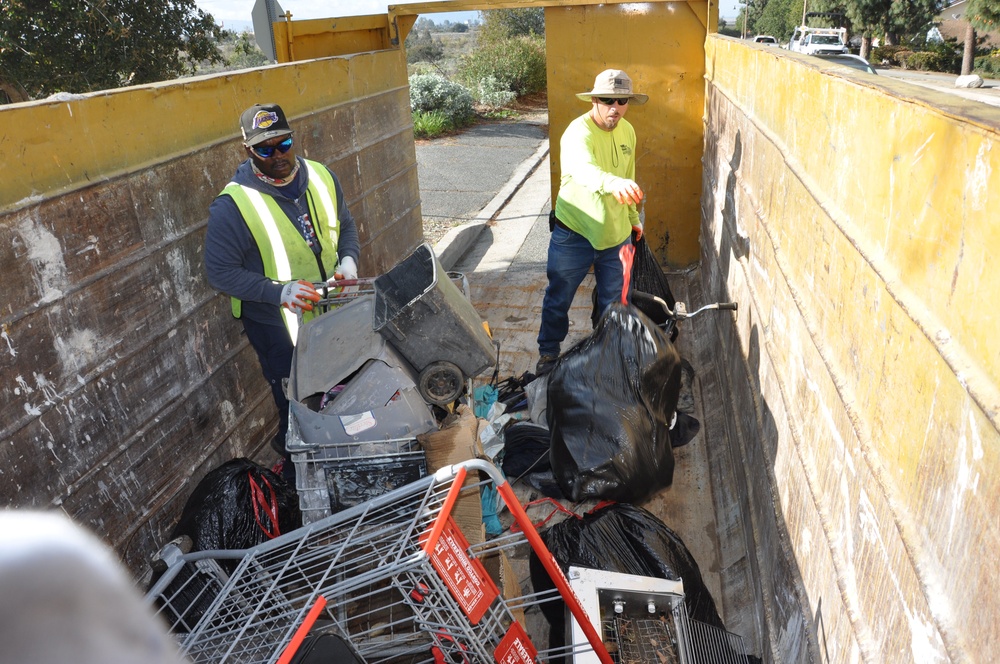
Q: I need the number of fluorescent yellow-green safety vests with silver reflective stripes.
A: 1